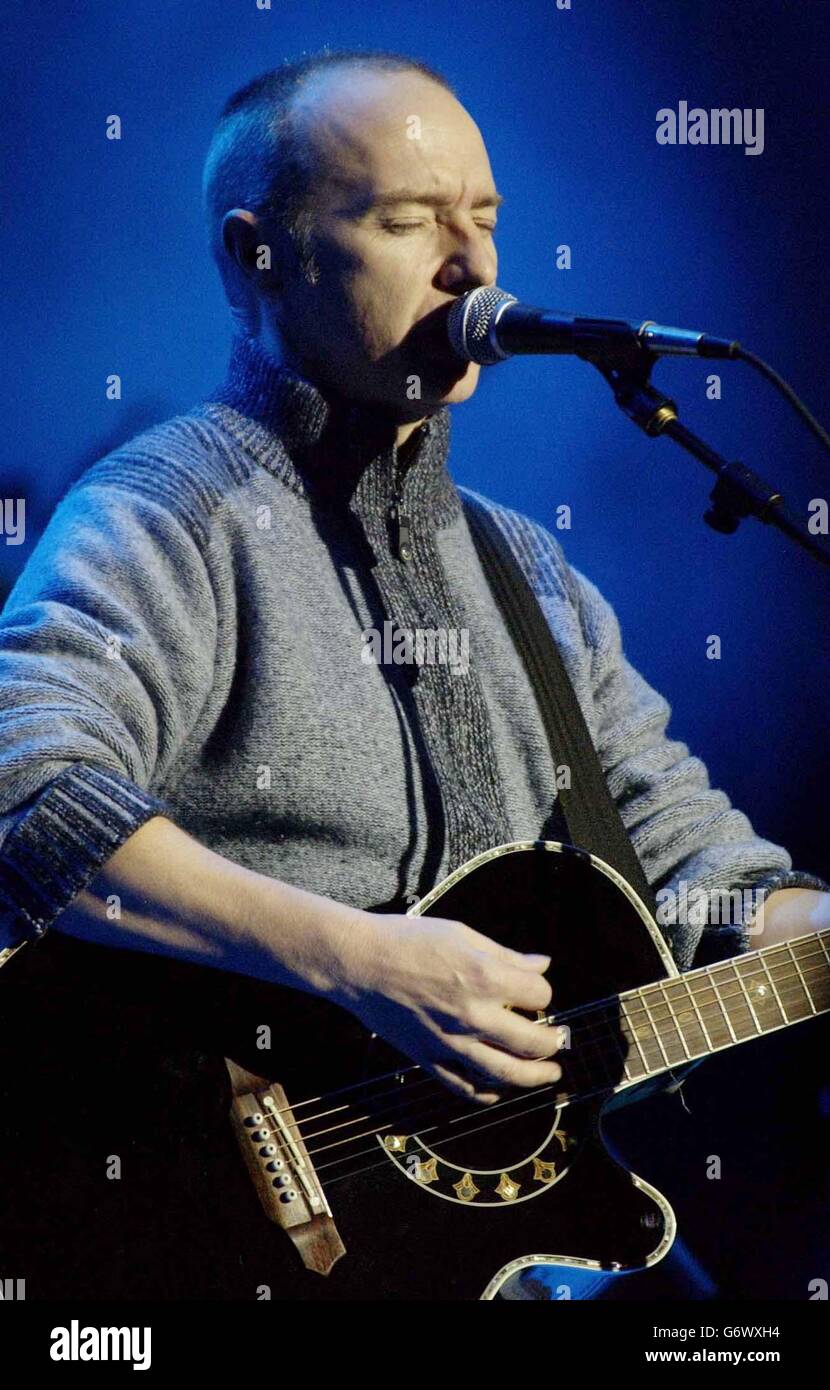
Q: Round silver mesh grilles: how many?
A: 1